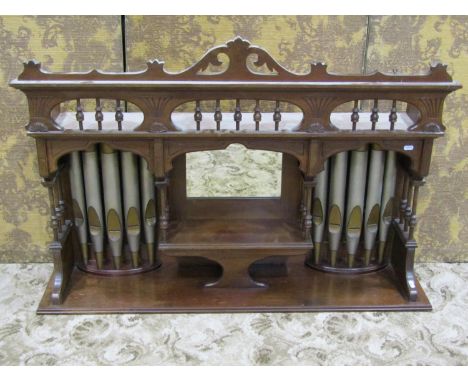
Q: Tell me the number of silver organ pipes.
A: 10